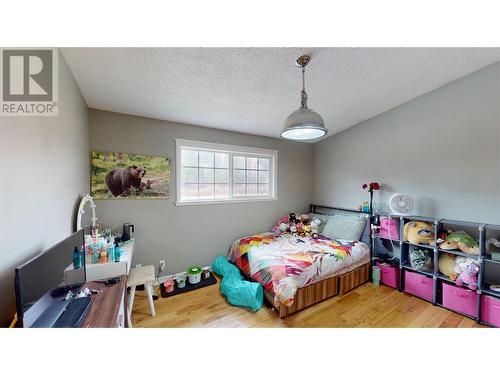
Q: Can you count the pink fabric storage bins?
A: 5